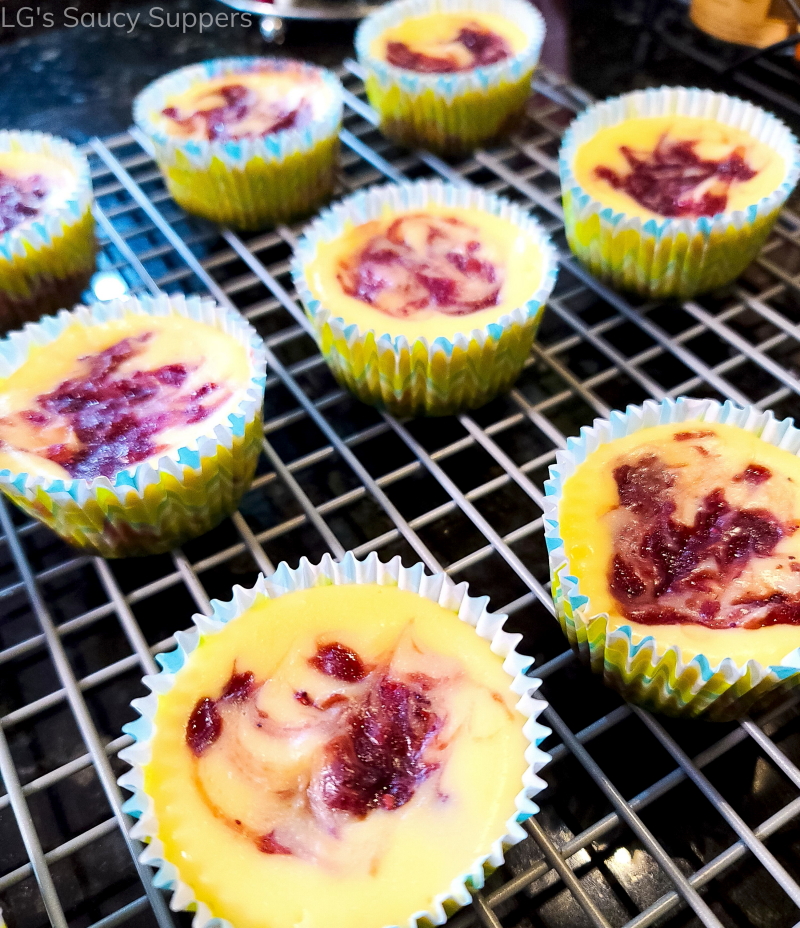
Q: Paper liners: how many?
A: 8